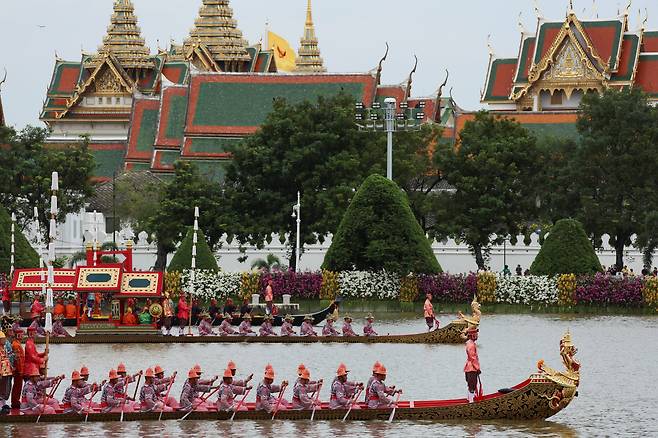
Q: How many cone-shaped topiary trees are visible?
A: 4